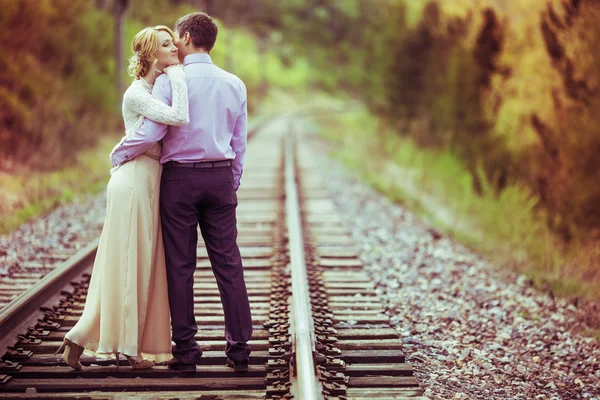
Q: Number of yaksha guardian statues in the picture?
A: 0